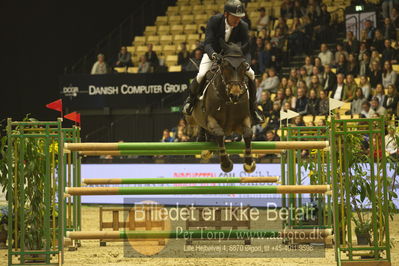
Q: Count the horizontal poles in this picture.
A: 5